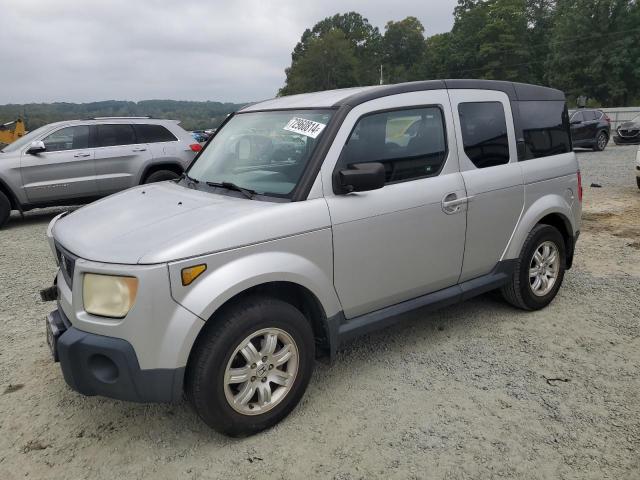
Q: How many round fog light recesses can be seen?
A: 1